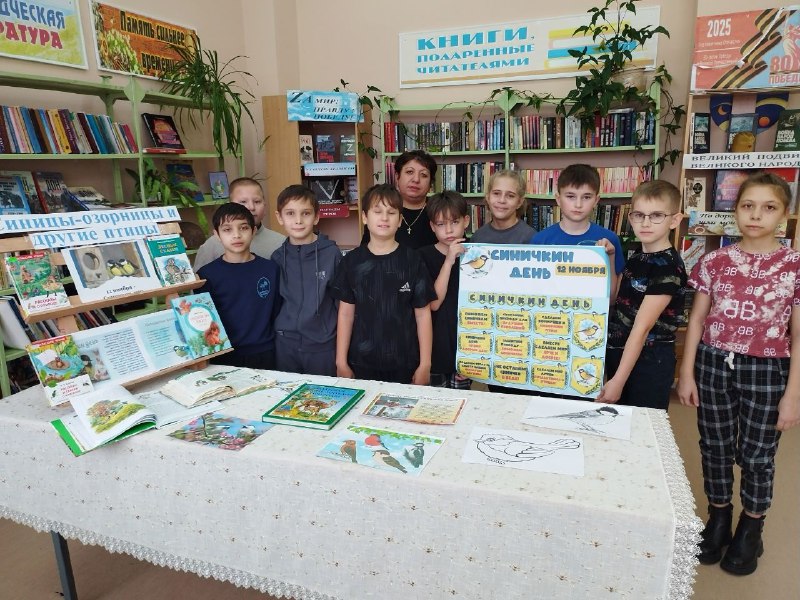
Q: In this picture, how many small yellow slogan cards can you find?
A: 9